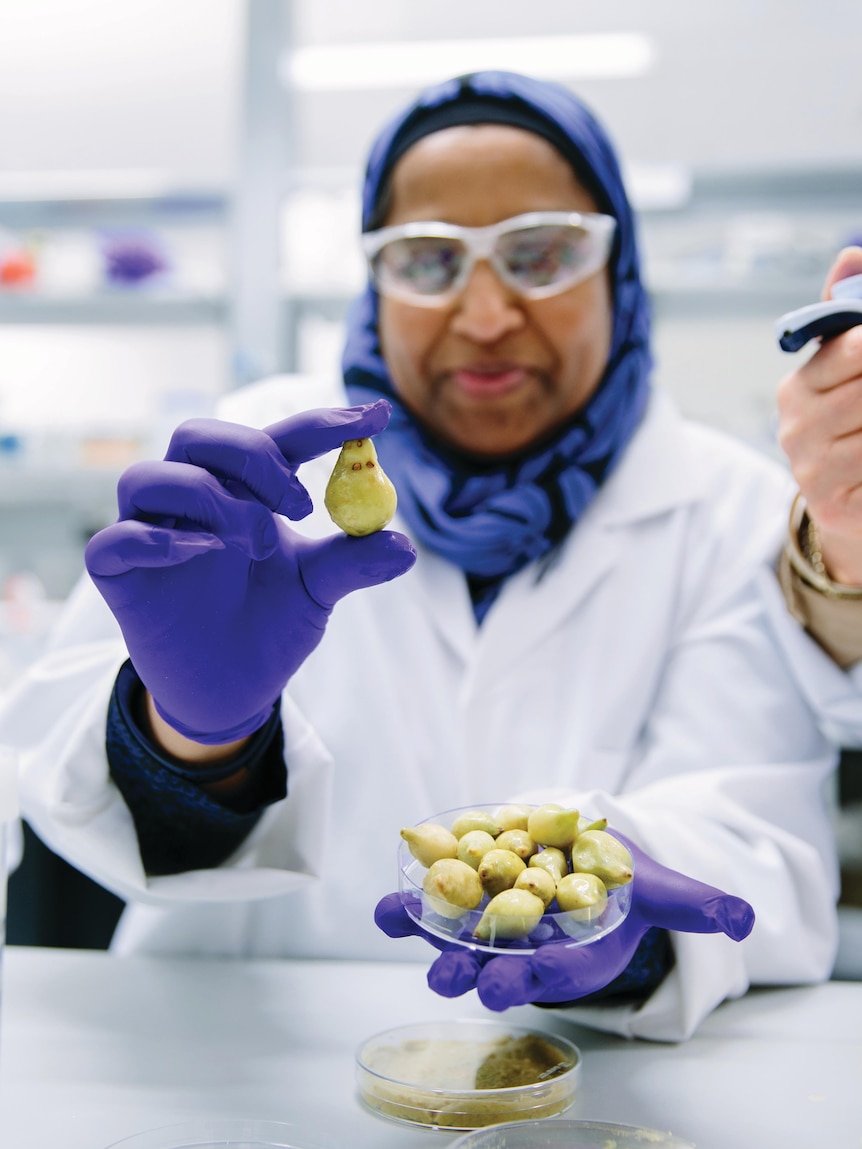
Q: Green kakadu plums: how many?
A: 15